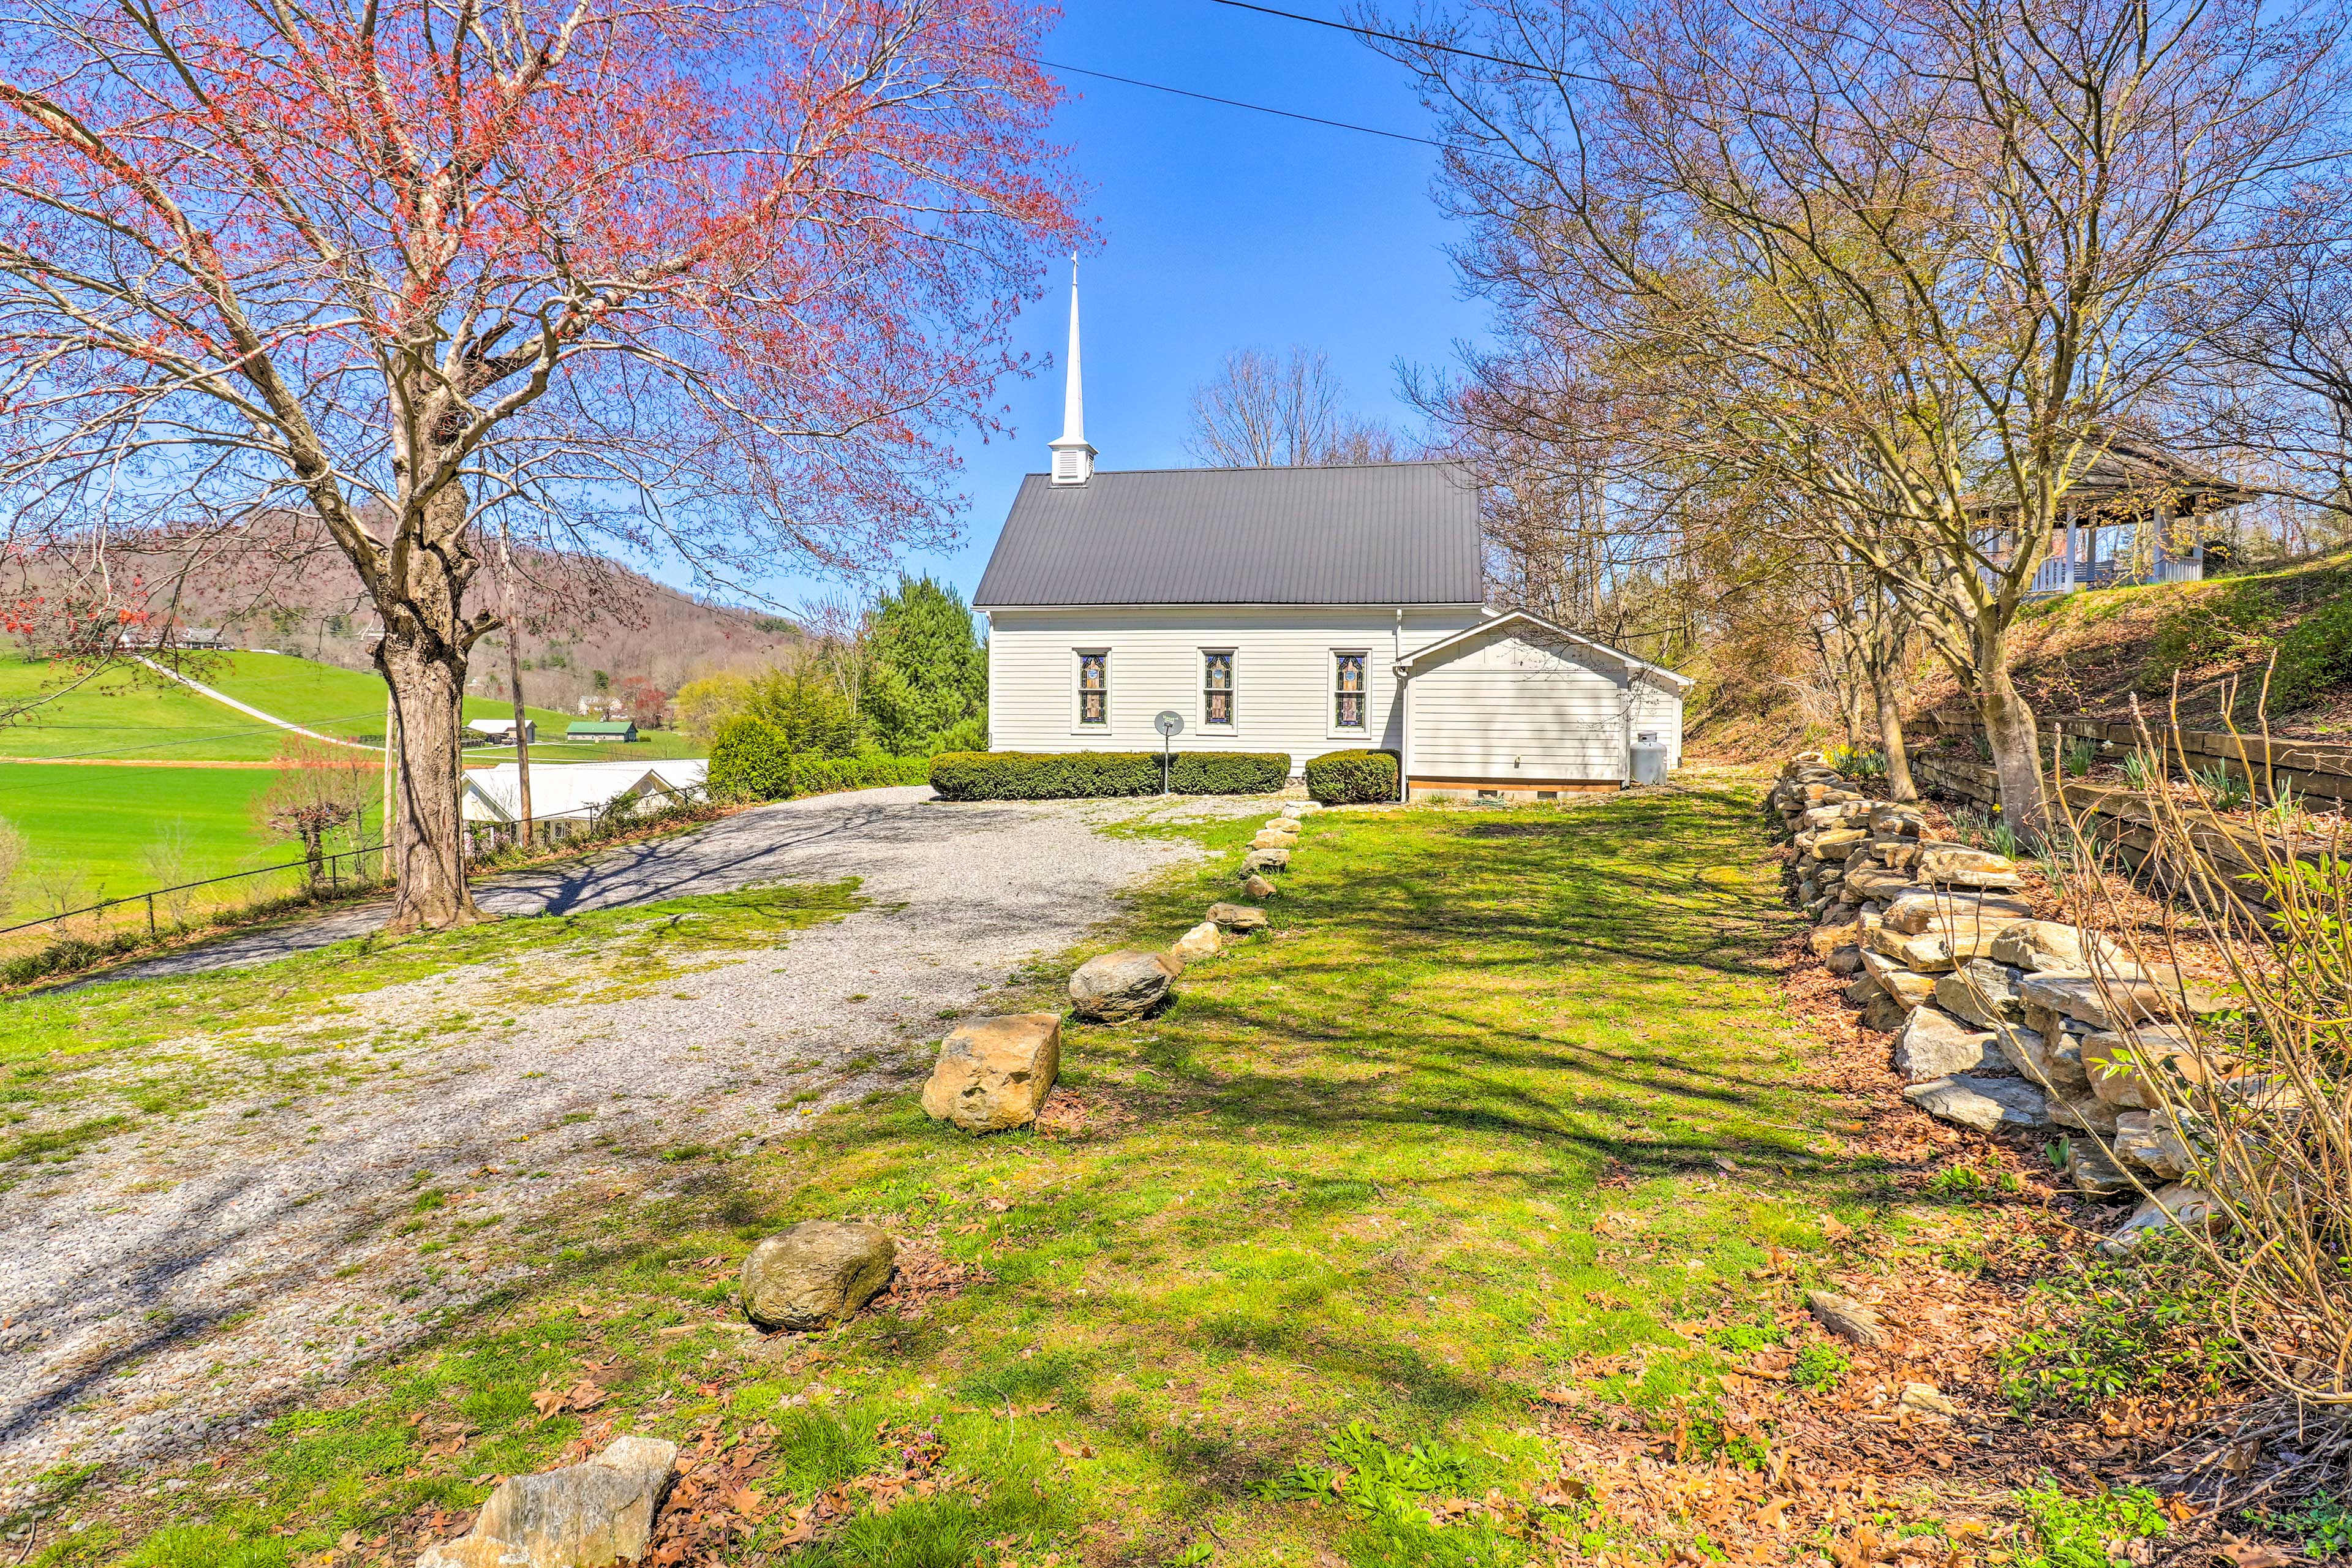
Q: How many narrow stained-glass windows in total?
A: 3